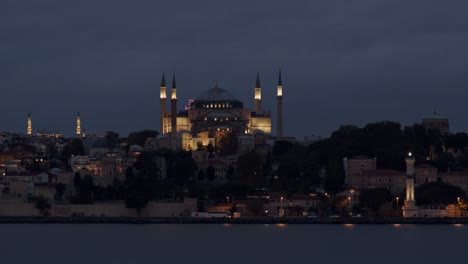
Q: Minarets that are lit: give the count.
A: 6